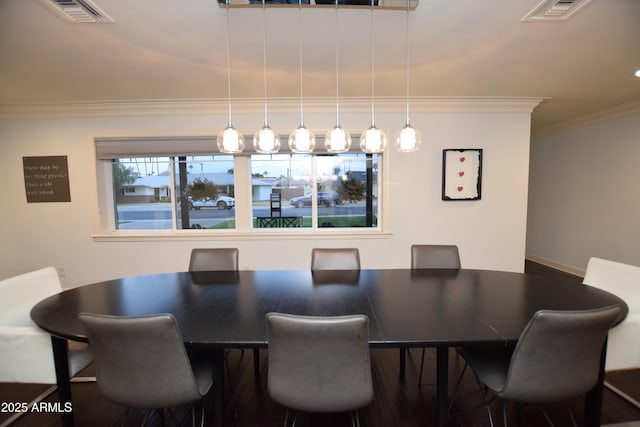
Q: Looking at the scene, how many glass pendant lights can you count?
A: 6